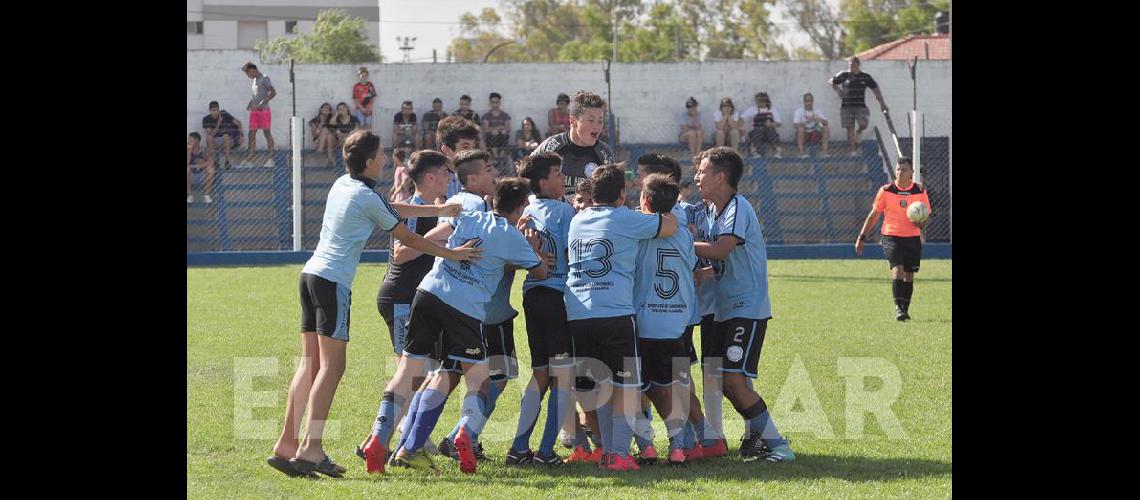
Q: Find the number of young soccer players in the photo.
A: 13